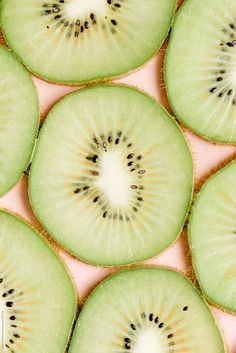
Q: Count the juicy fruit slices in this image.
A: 7